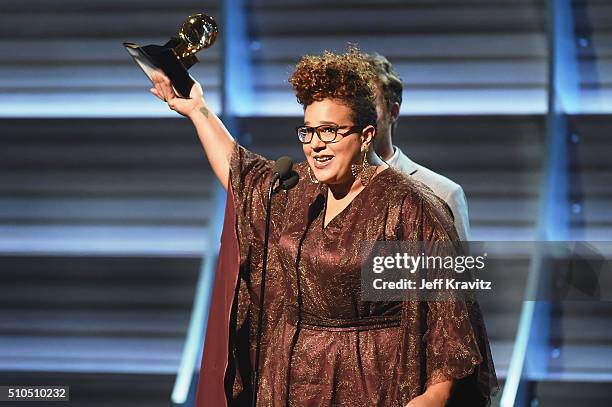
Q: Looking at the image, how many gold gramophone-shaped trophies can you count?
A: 1